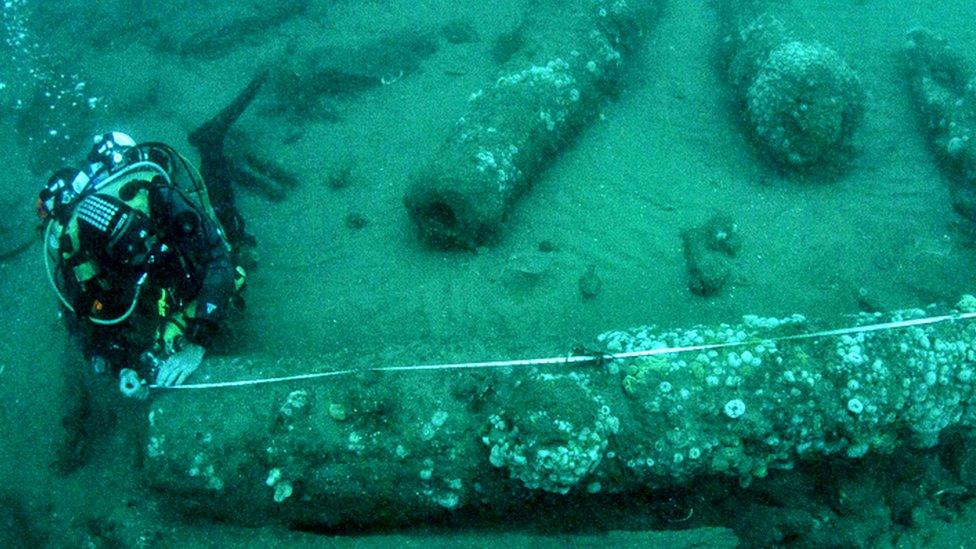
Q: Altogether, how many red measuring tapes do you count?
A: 0